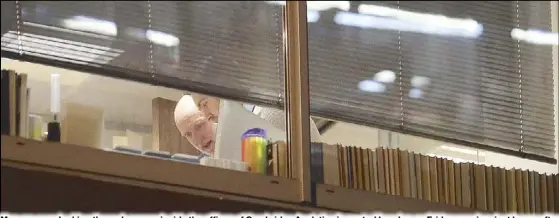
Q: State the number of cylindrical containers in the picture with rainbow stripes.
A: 1